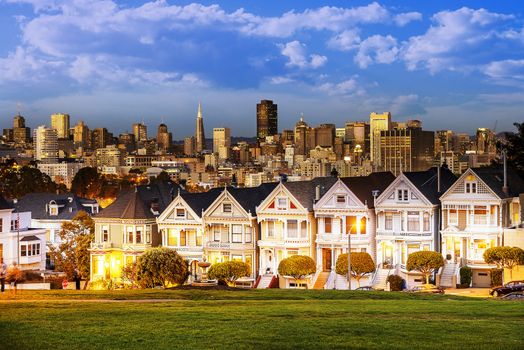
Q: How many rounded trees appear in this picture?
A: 6